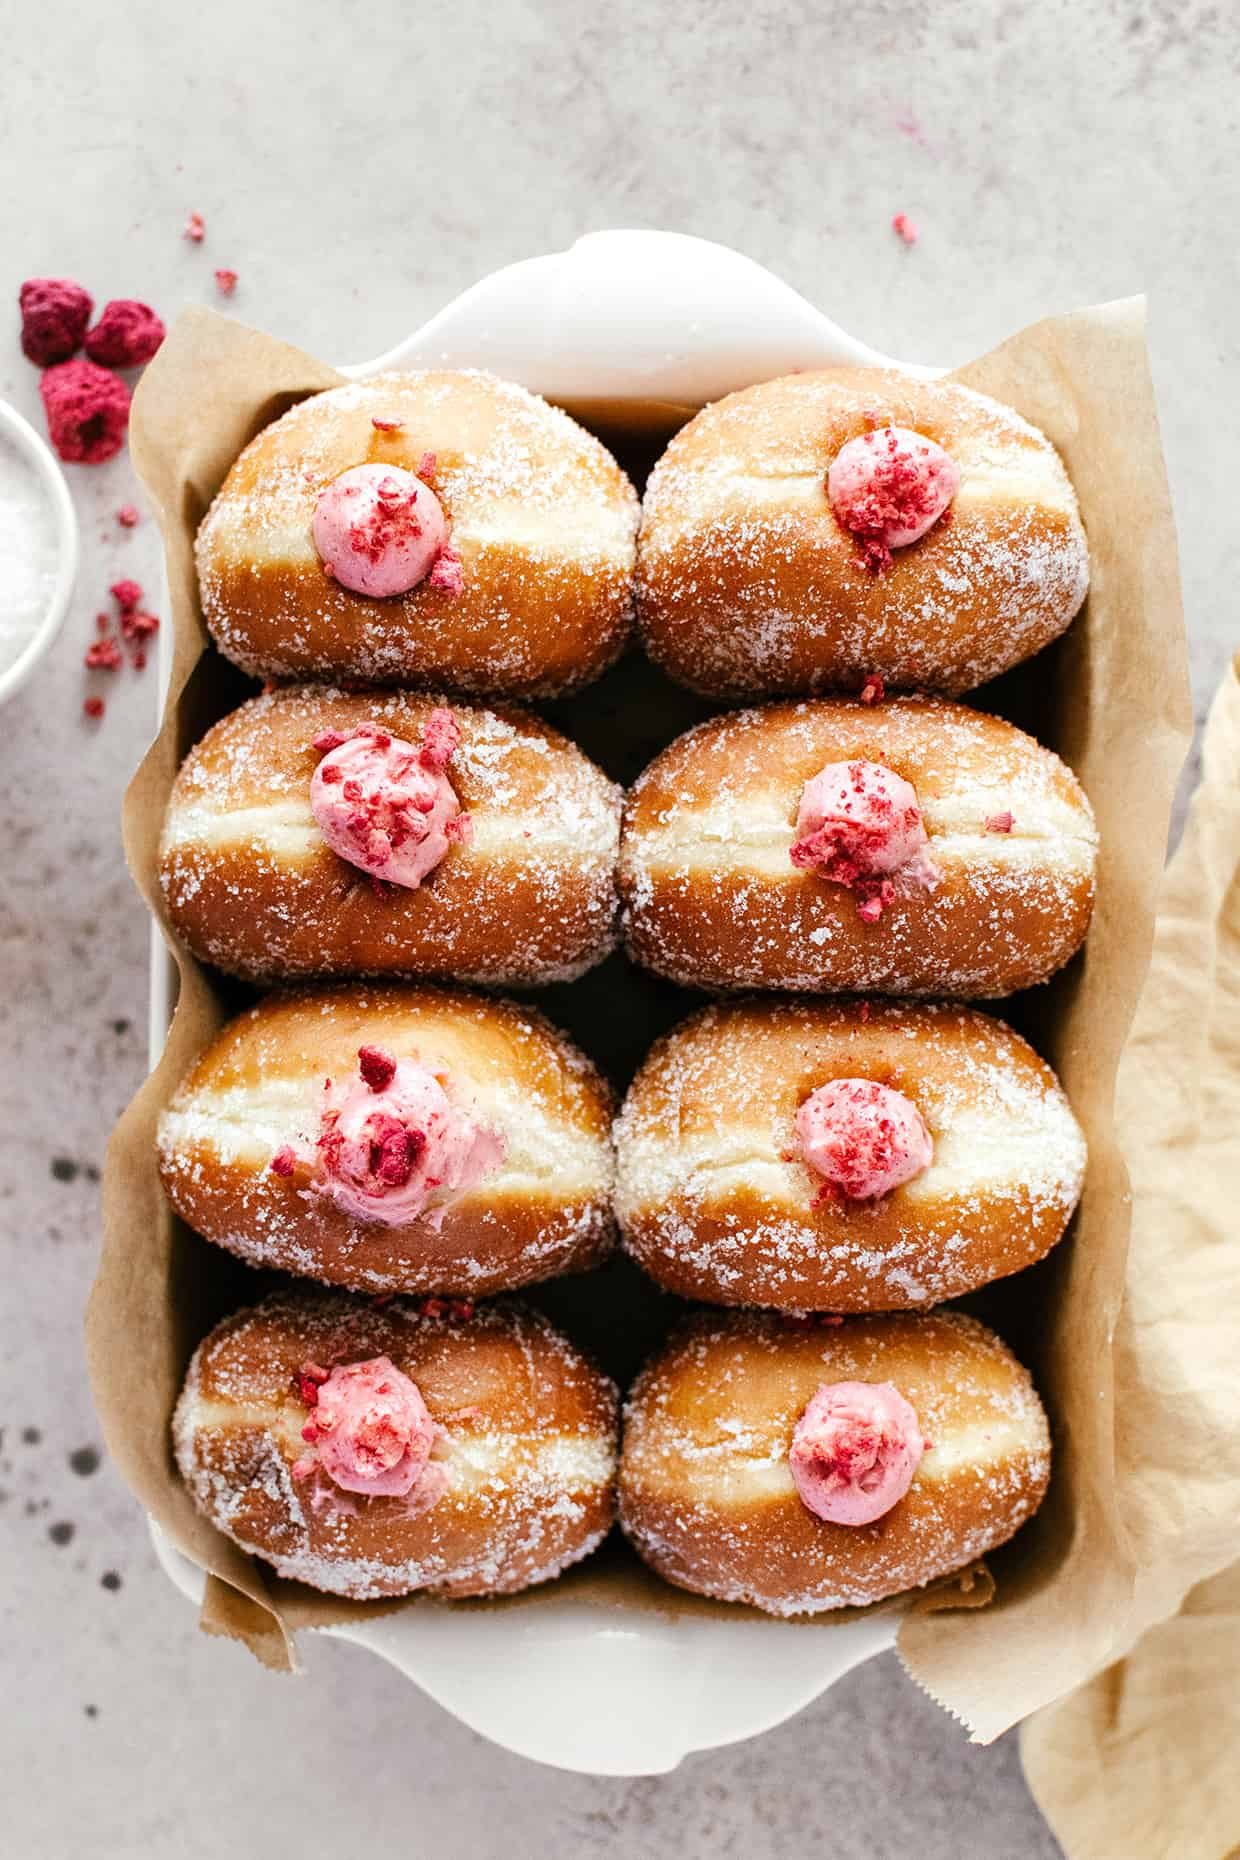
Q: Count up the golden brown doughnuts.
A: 8